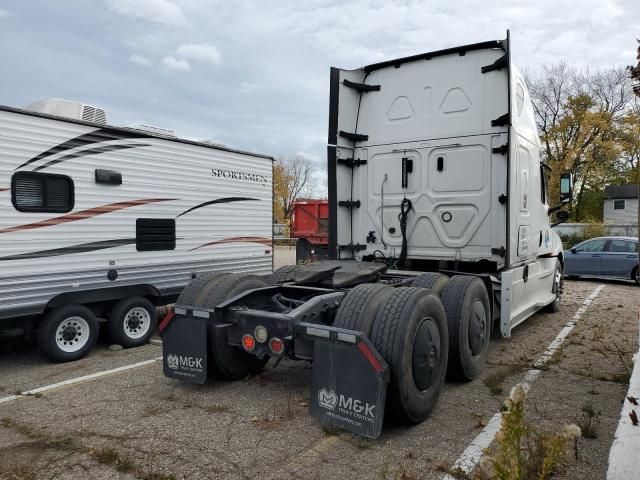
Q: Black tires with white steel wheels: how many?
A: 2